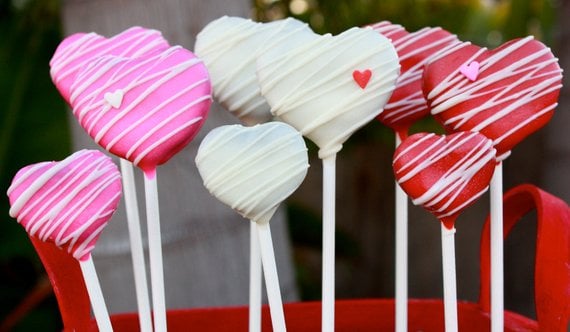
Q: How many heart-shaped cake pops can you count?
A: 9